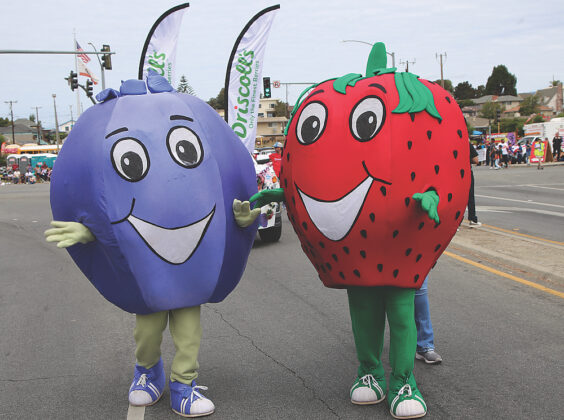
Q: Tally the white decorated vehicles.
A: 1